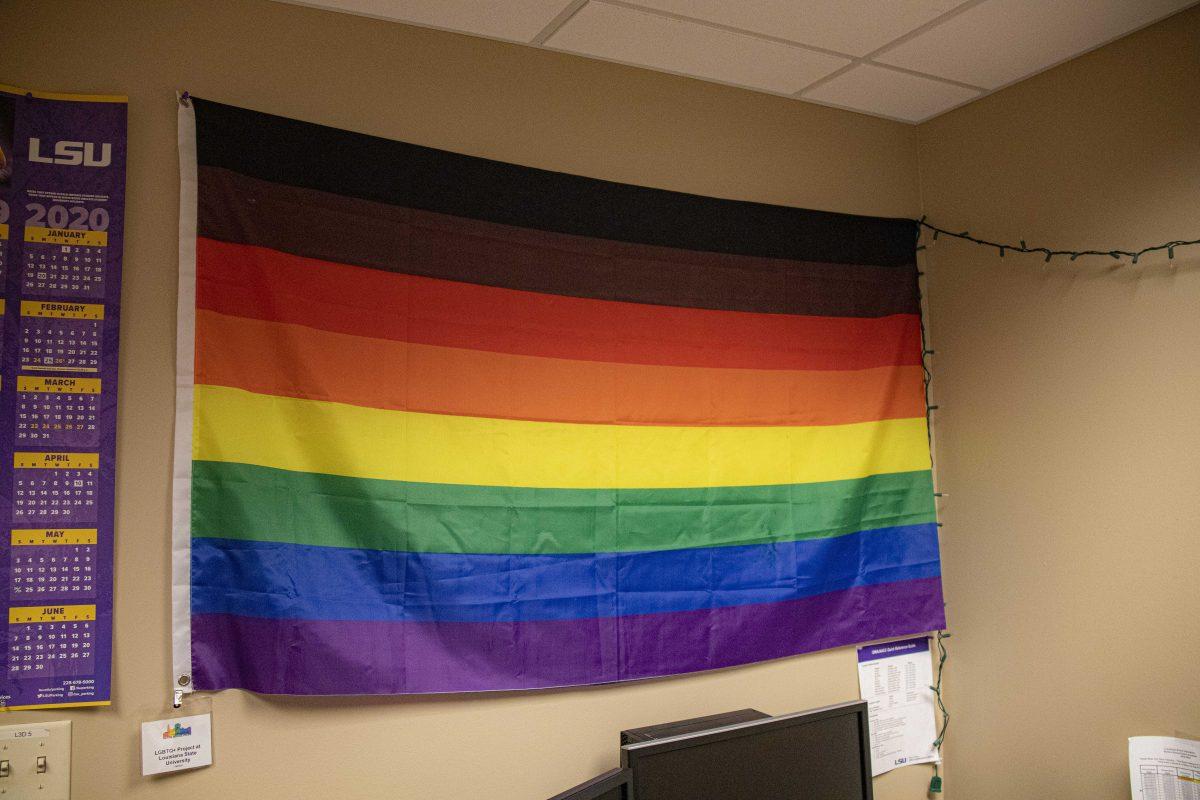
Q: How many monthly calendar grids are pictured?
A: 6